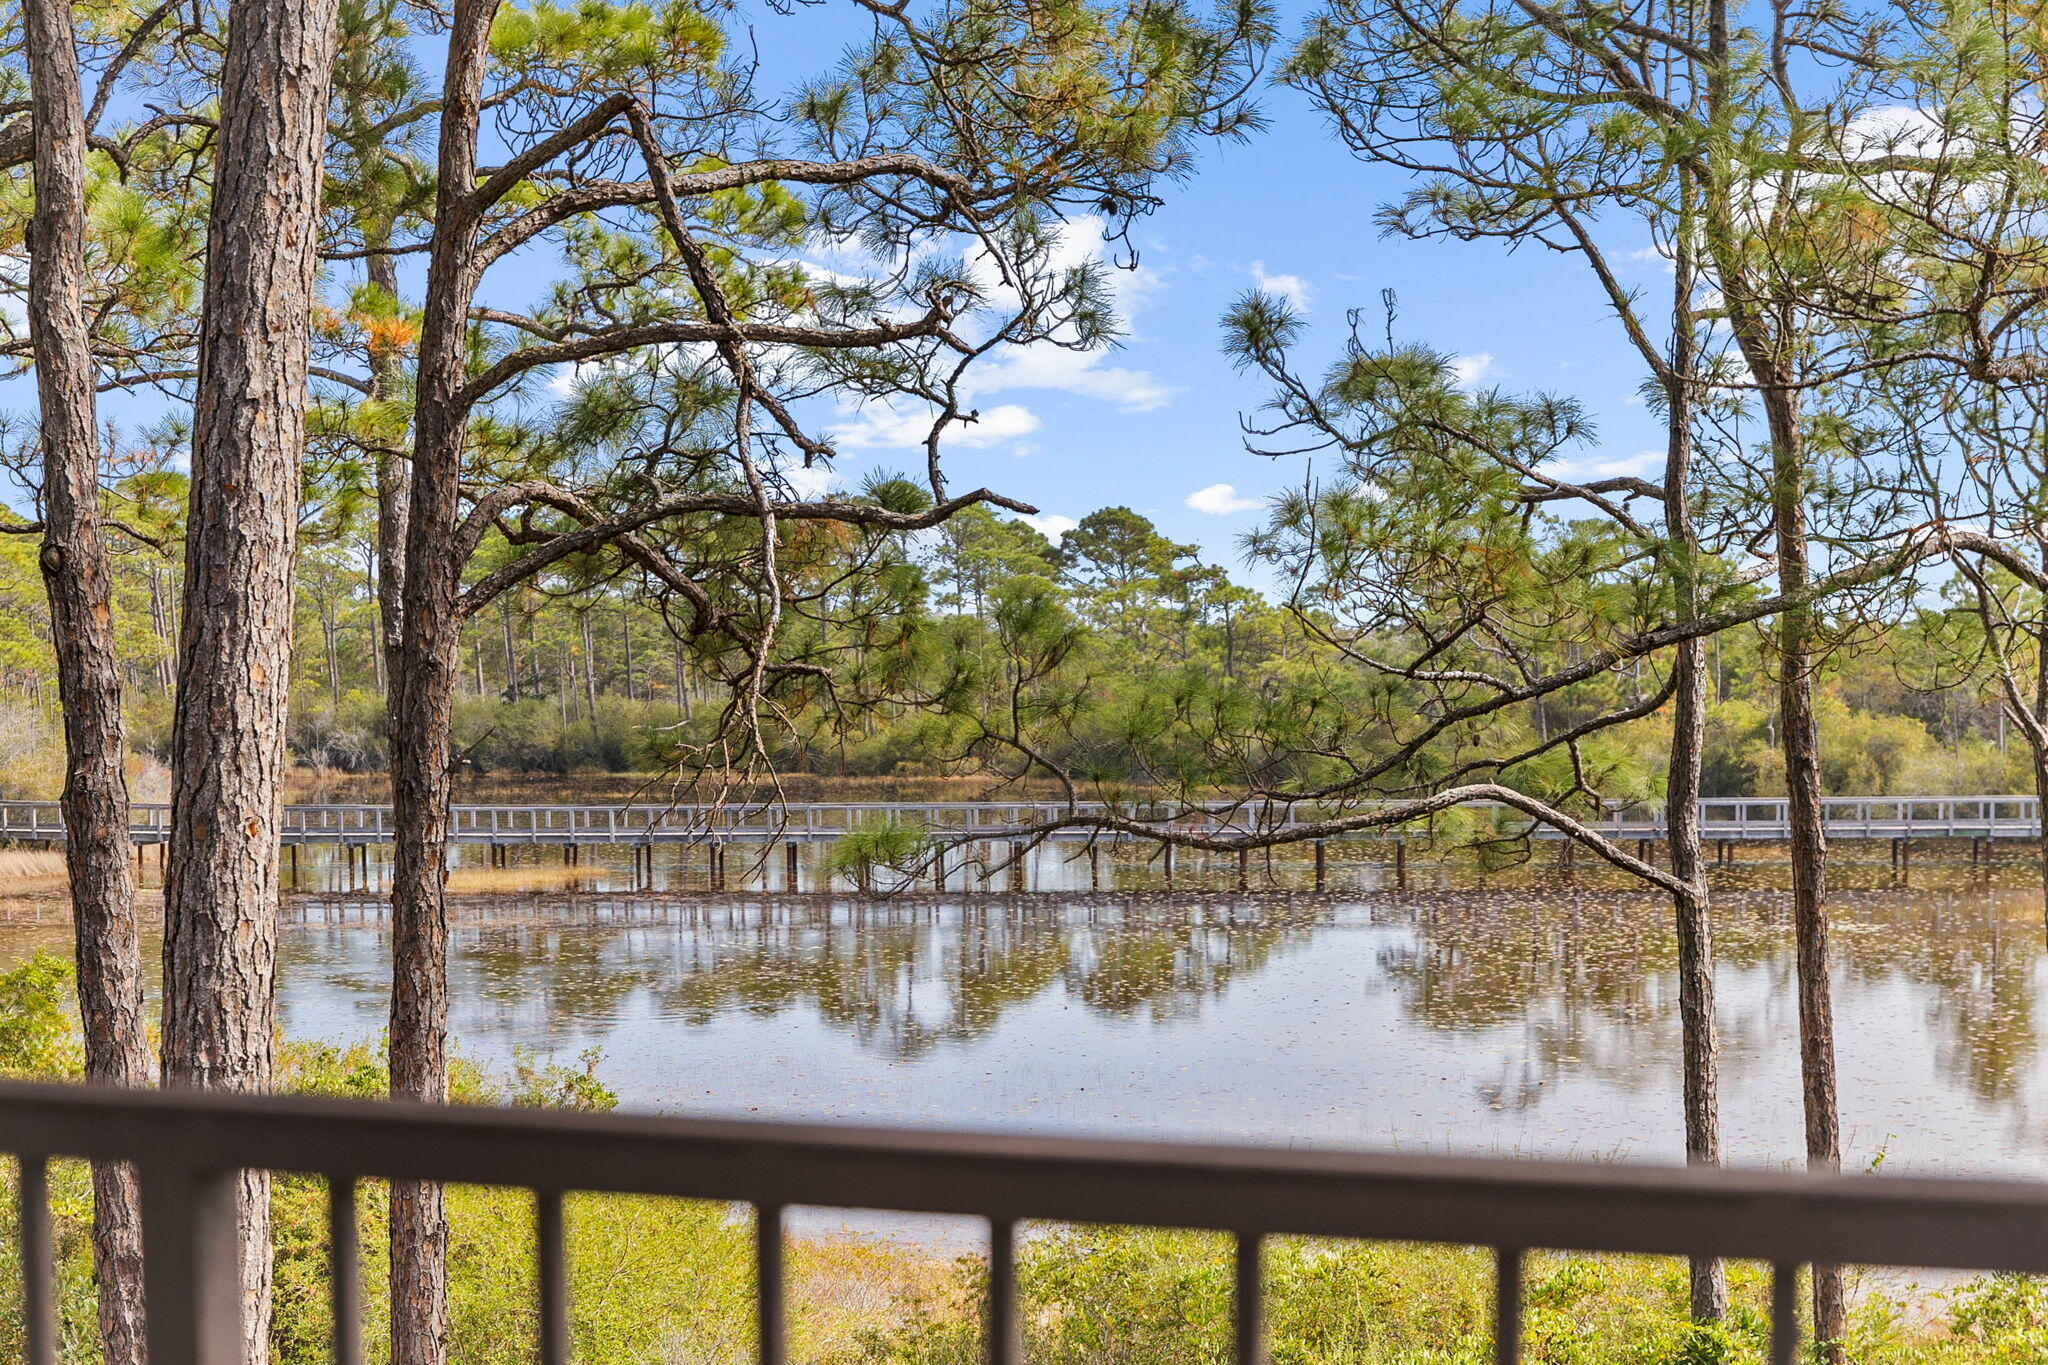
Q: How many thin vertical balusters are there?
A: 8